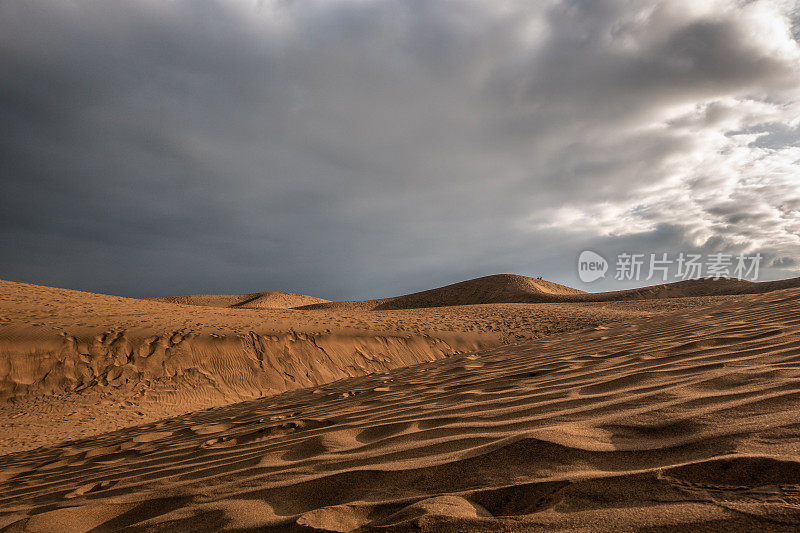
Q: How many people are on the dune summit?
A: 2